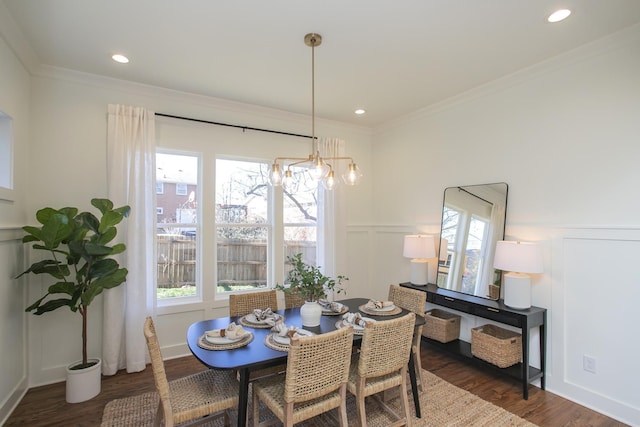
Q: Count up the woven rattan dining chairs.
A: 6